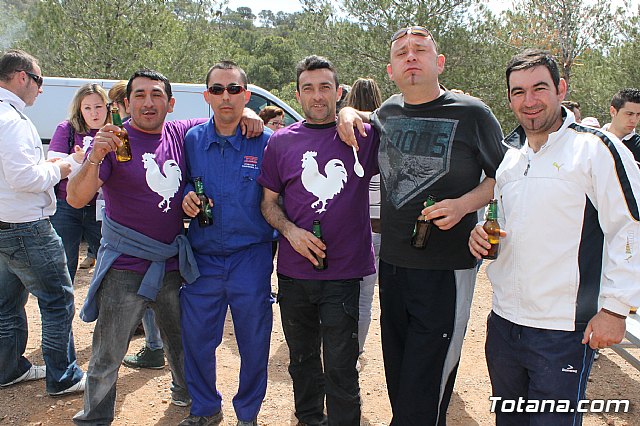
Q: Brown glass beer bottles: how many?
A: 5